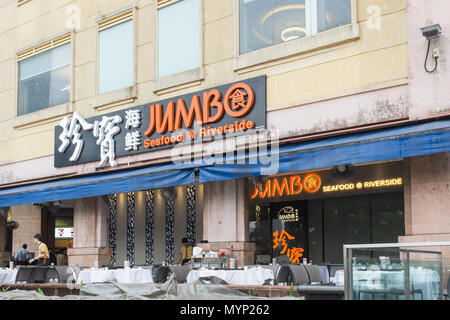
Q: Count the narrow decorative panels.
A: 5